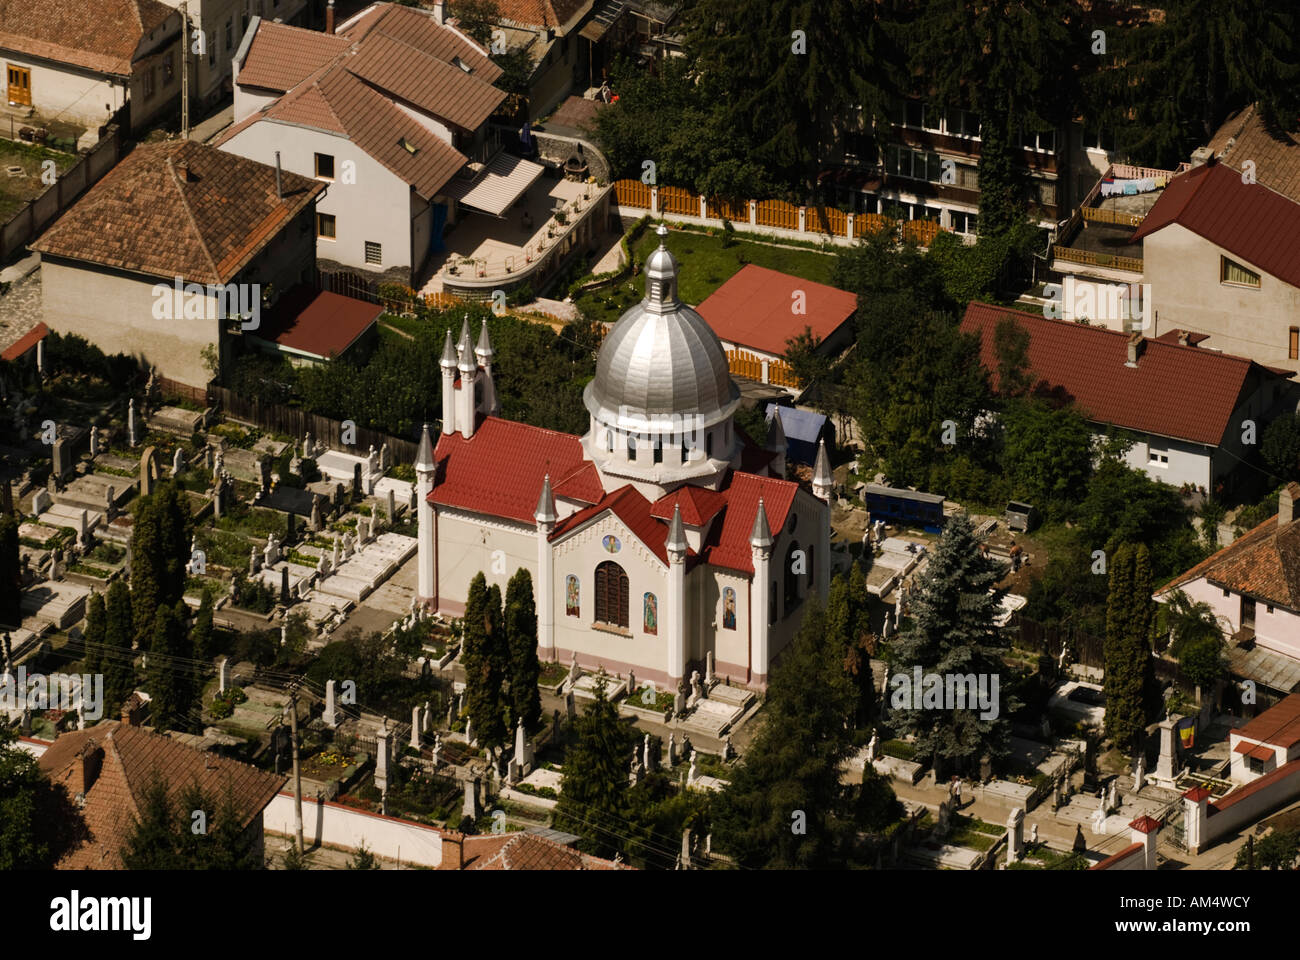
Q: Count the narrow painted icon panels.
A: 3